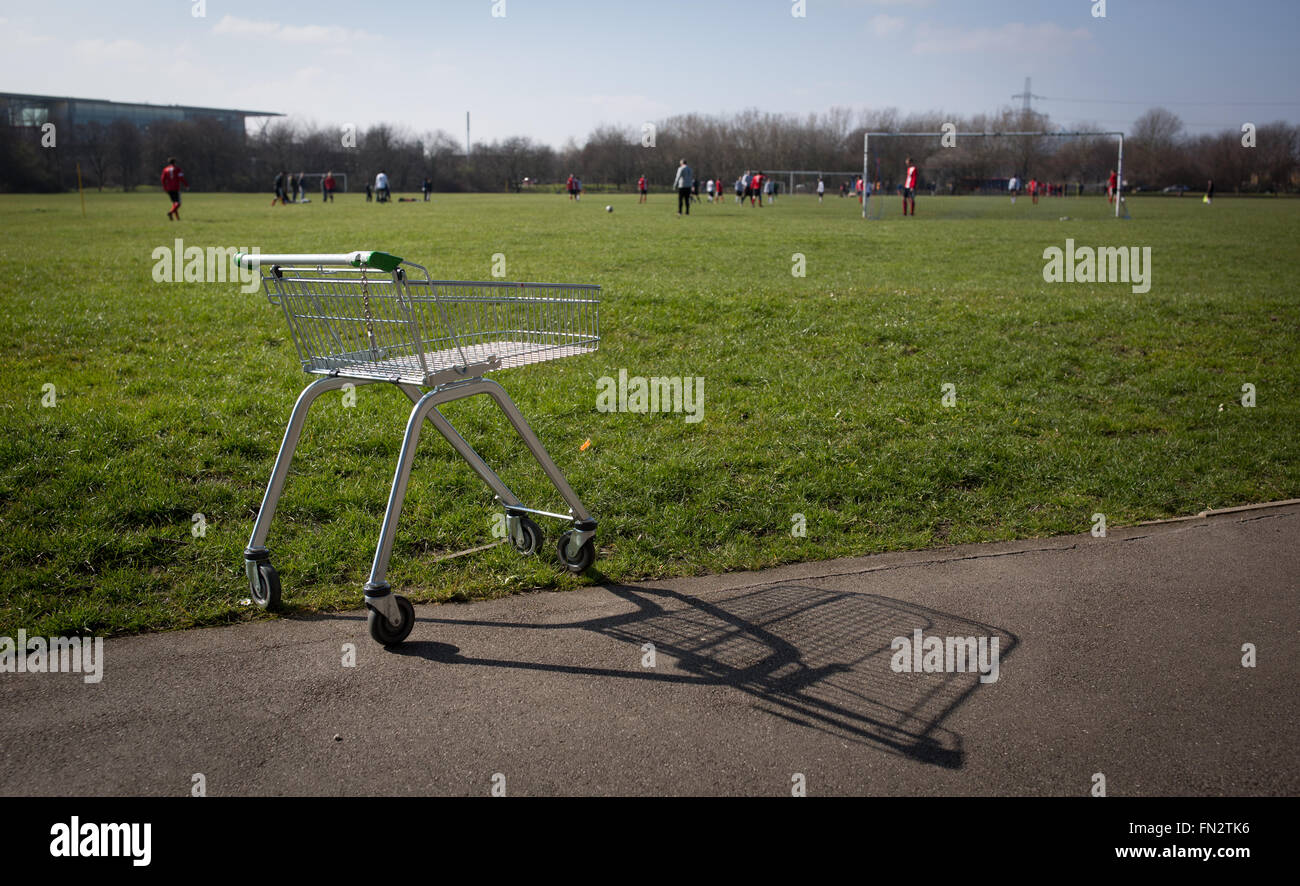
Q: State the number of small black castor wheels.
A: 4